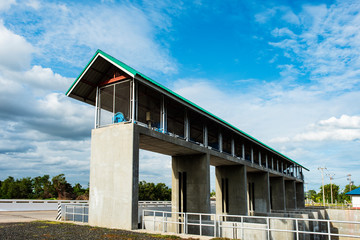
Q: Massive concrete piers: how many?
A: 7